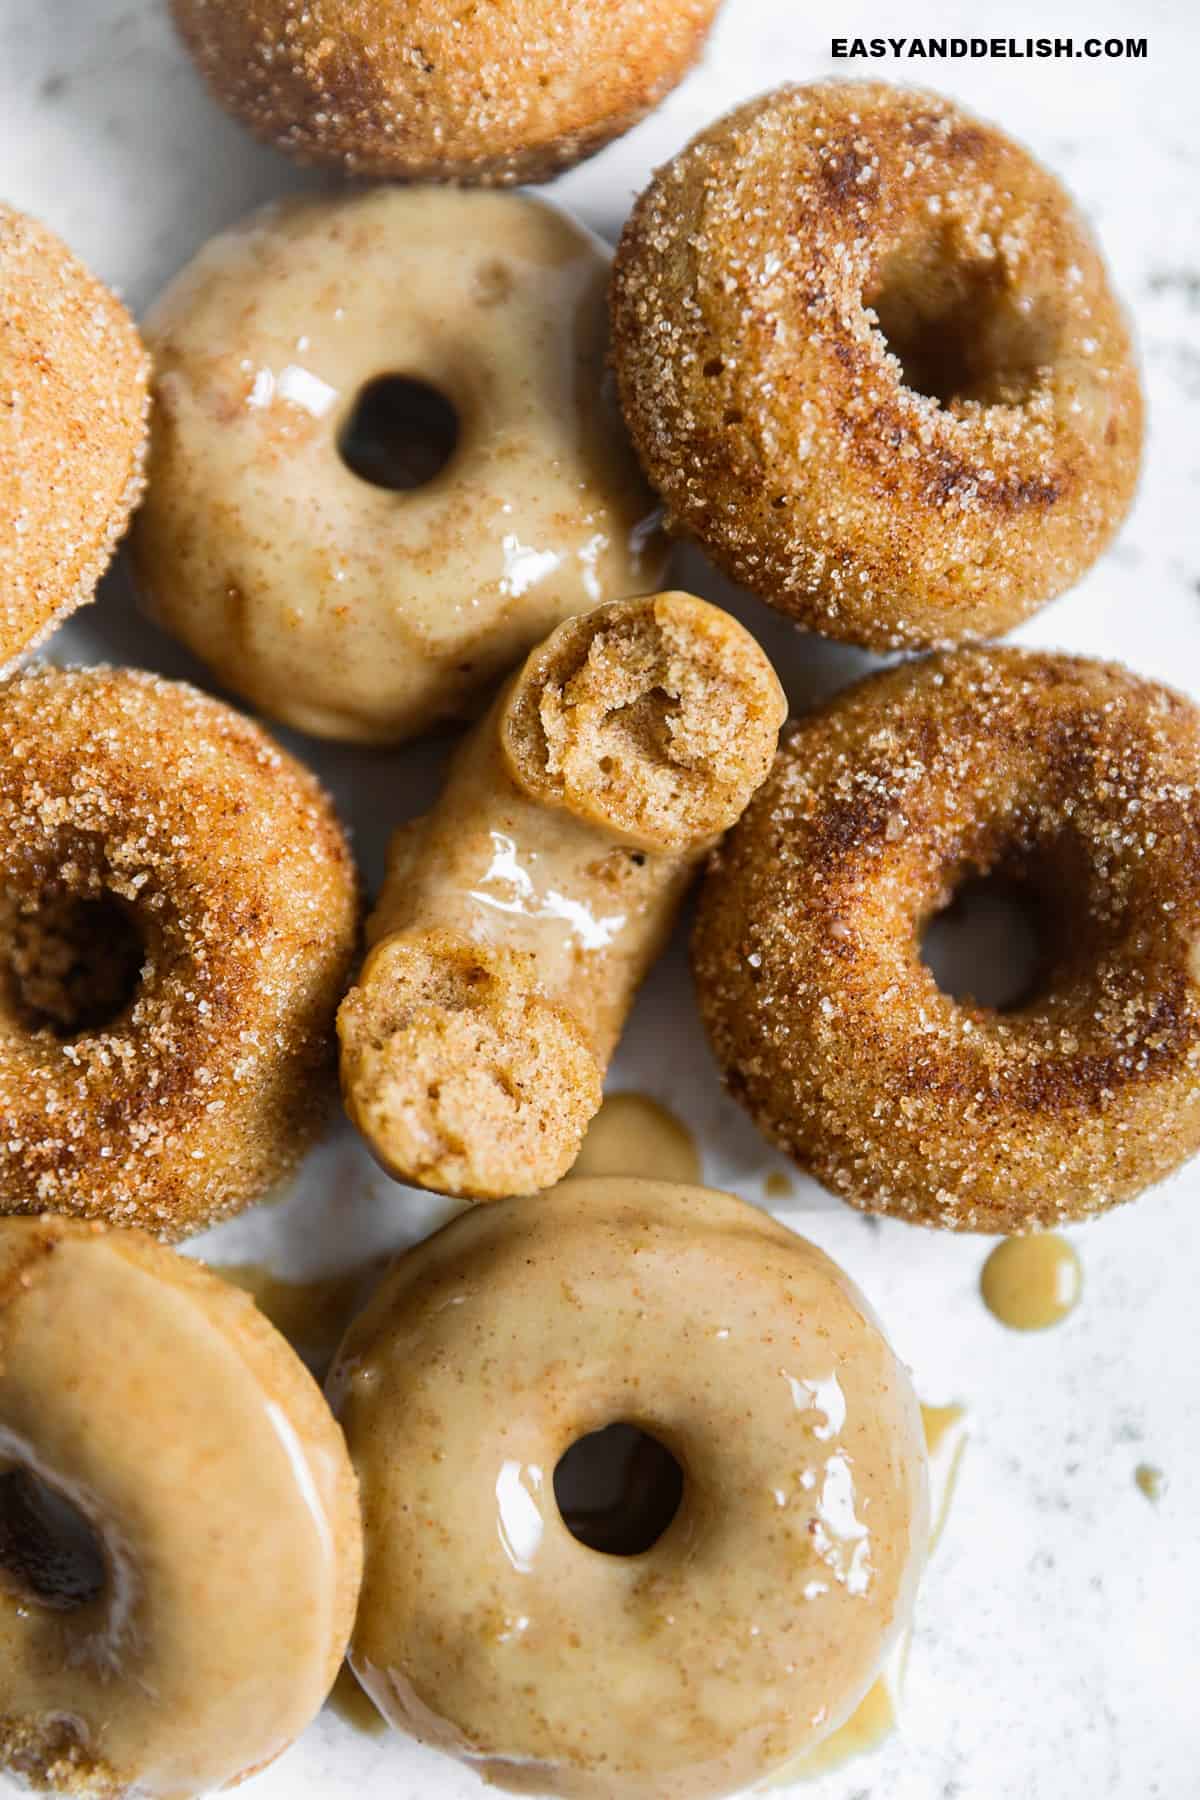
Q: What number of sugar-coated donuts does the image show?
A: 5